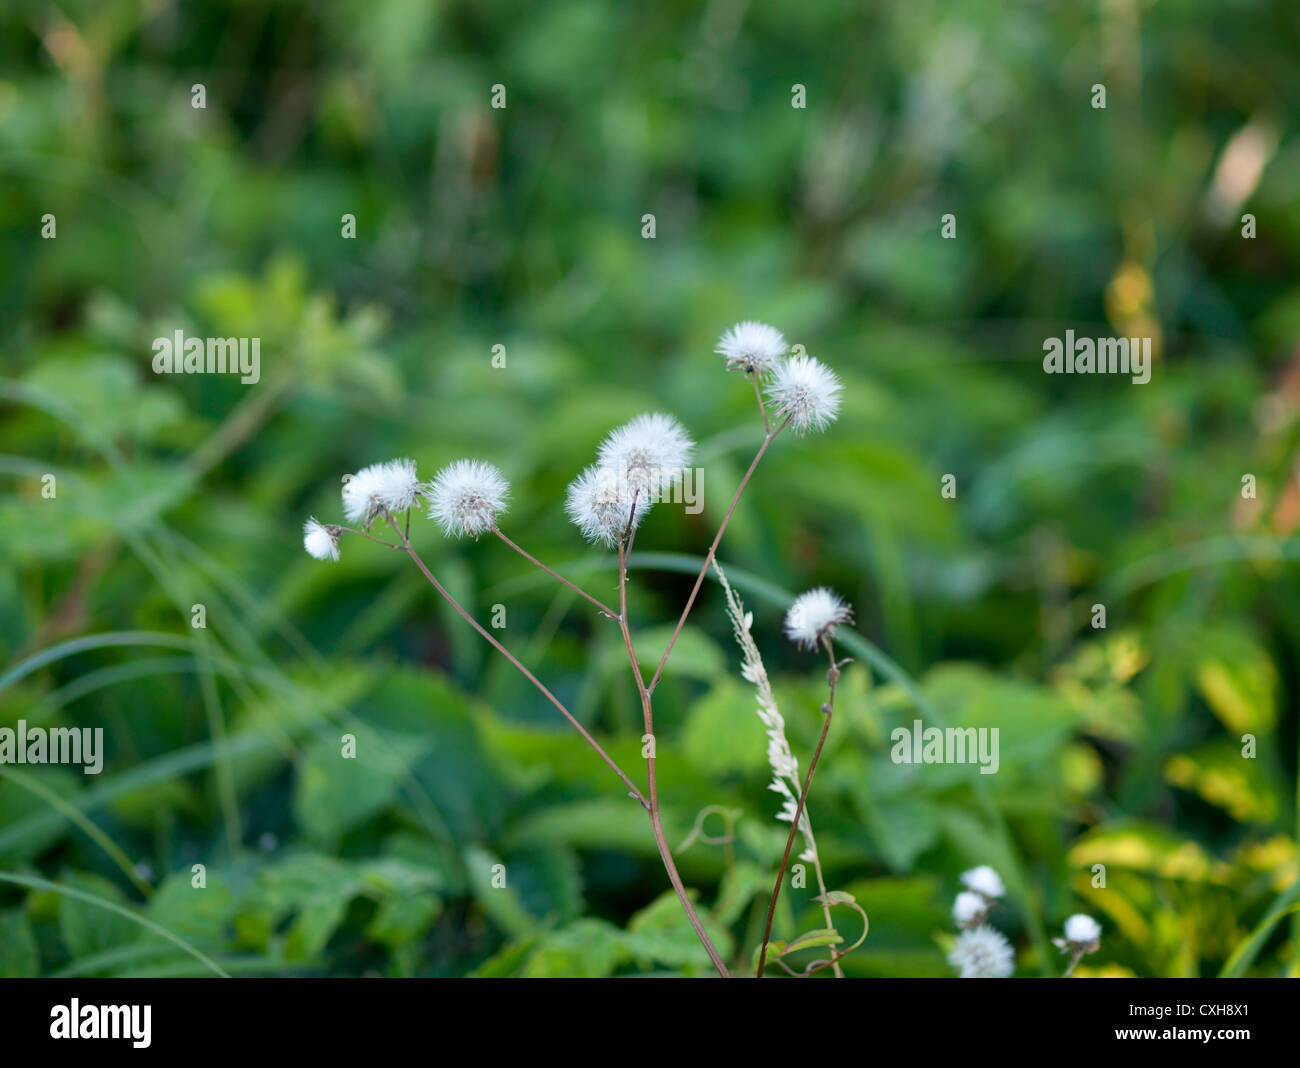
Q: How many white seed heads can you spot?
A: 13